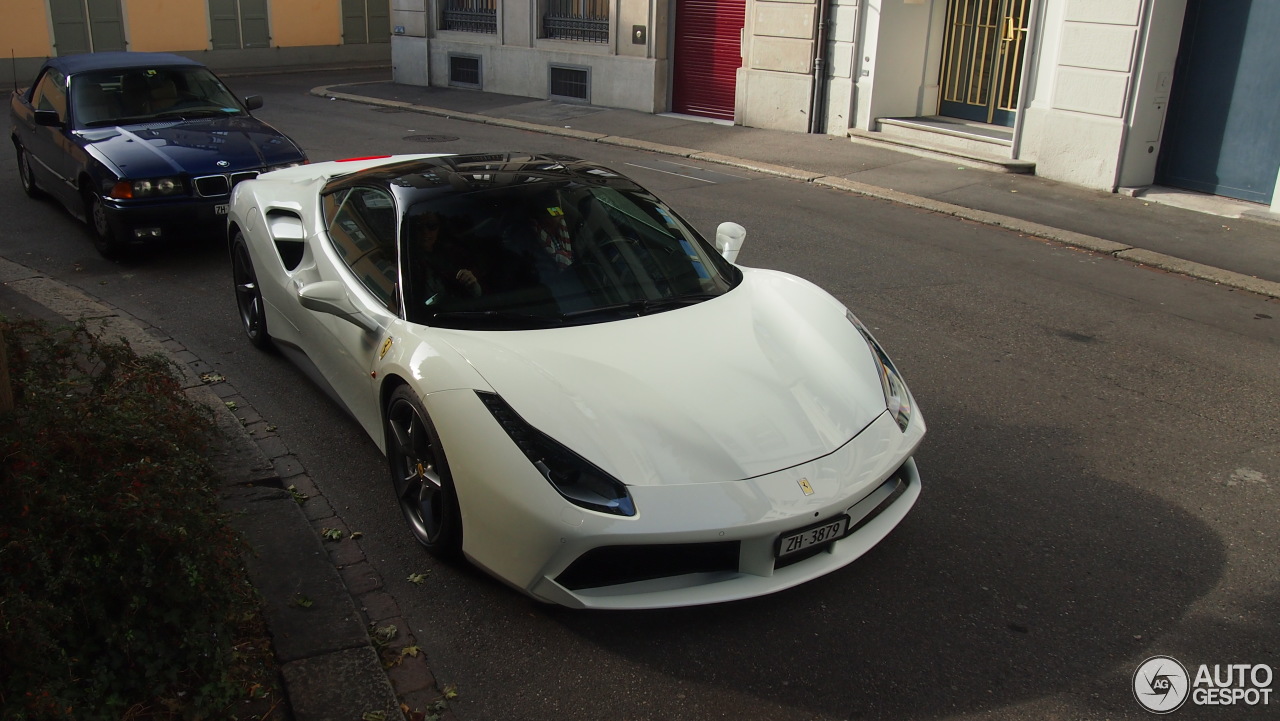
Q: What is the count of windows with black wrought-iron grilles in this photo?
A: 2